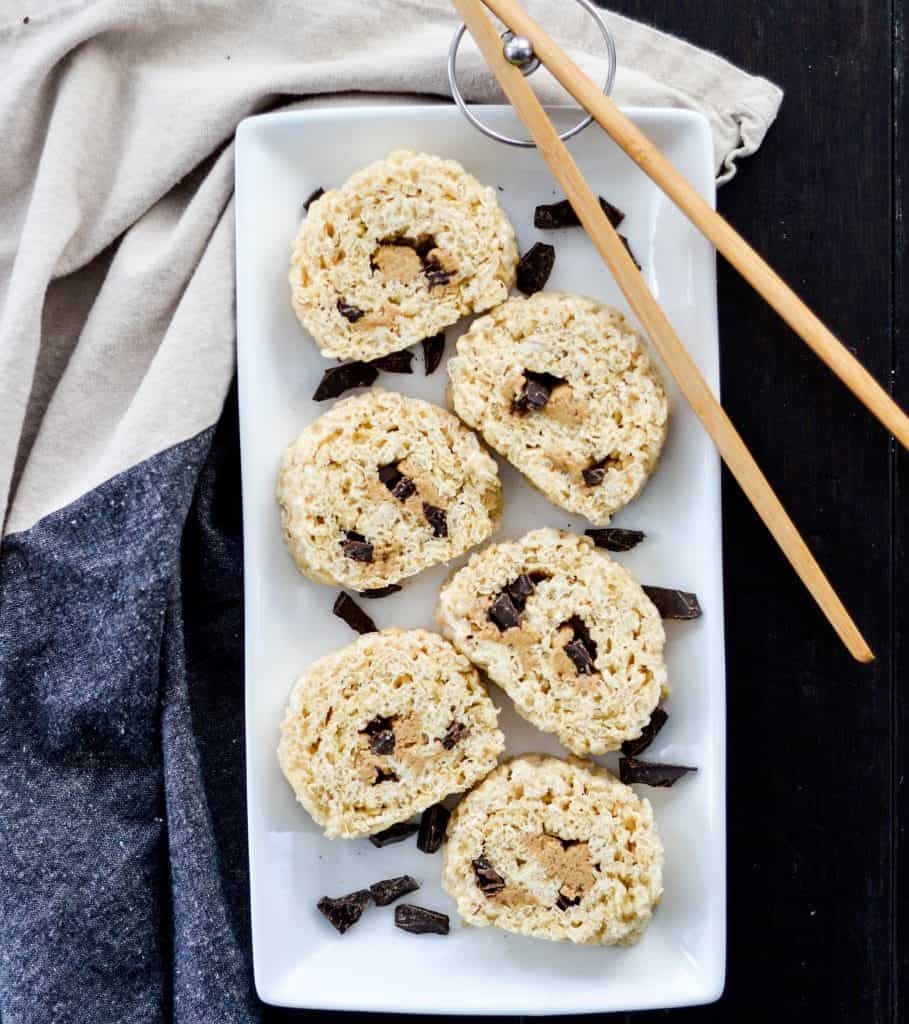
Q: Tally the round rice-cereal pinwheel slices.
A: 6